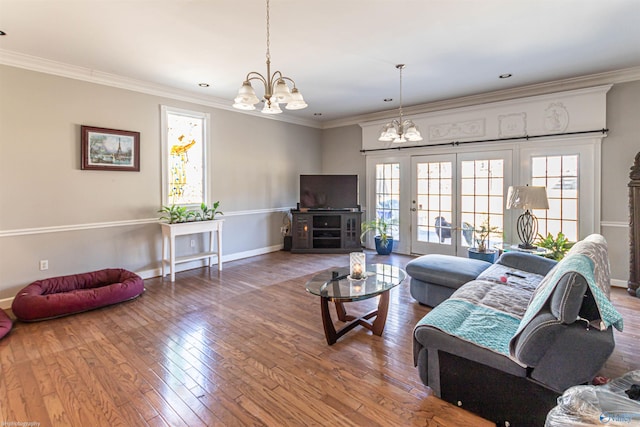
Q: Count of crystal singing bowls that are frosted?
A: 0